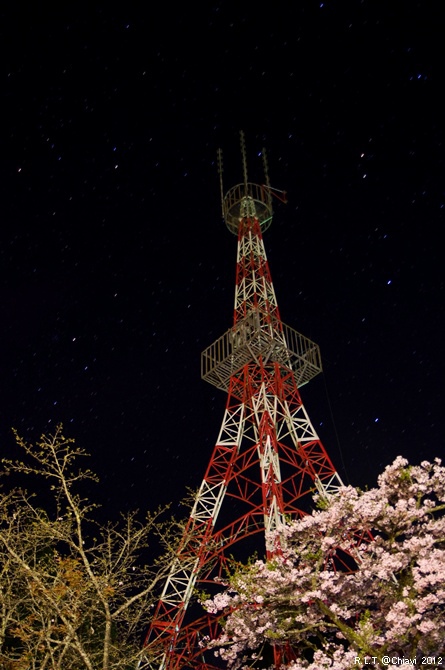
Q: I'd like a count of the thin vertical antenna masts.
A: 3